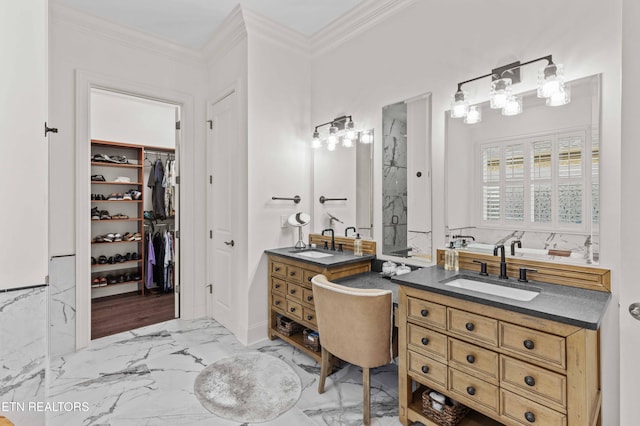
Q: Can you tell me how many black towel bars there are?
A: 1